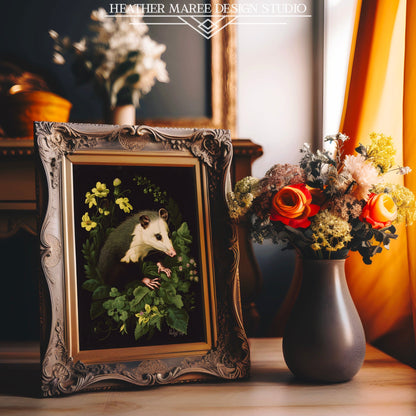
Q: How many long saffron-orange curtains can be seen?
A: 1